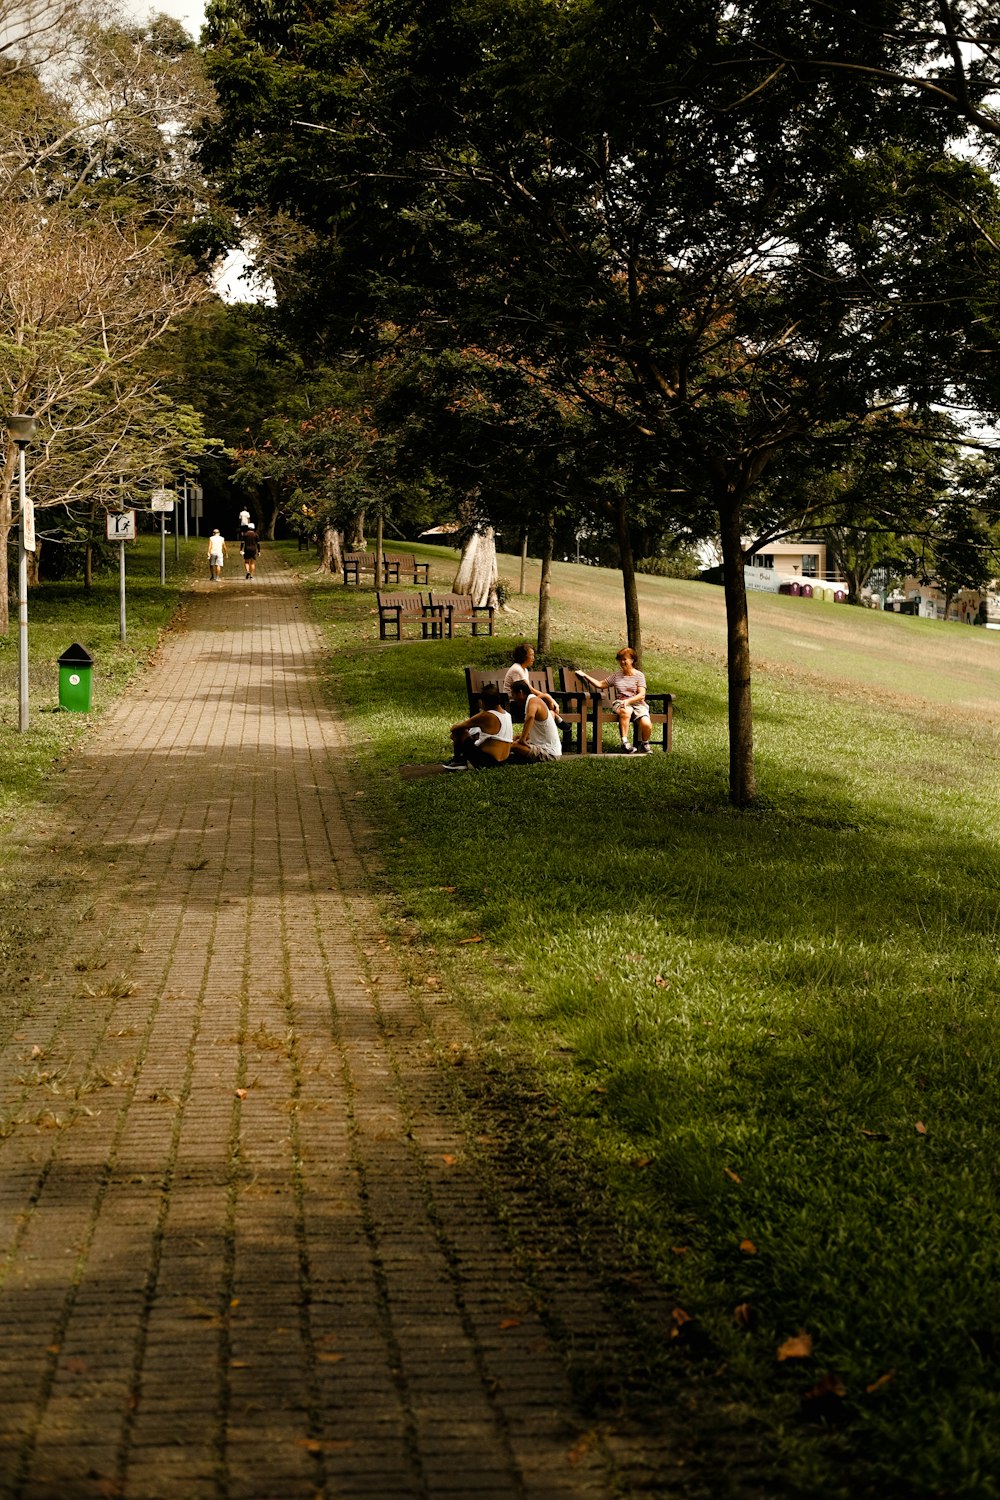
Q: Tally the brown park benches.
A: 6